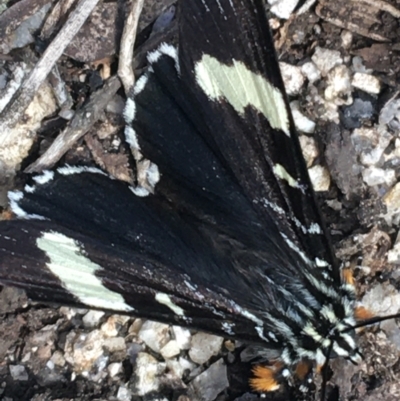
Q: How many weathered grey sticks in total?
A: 3